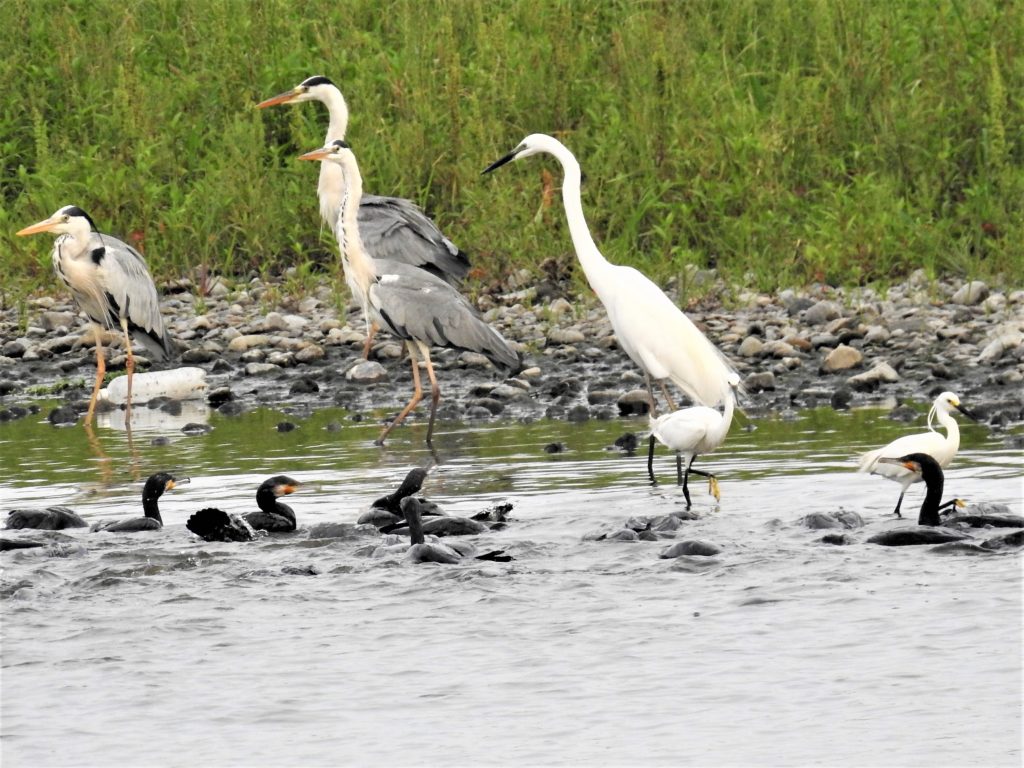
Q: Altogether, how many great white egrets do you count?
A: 1